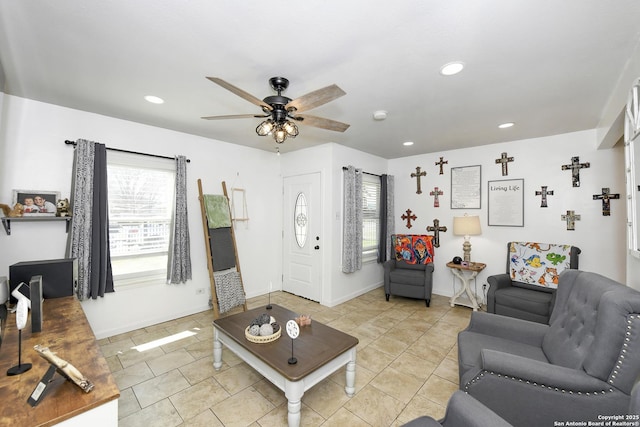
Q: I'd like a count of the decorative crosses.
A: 10